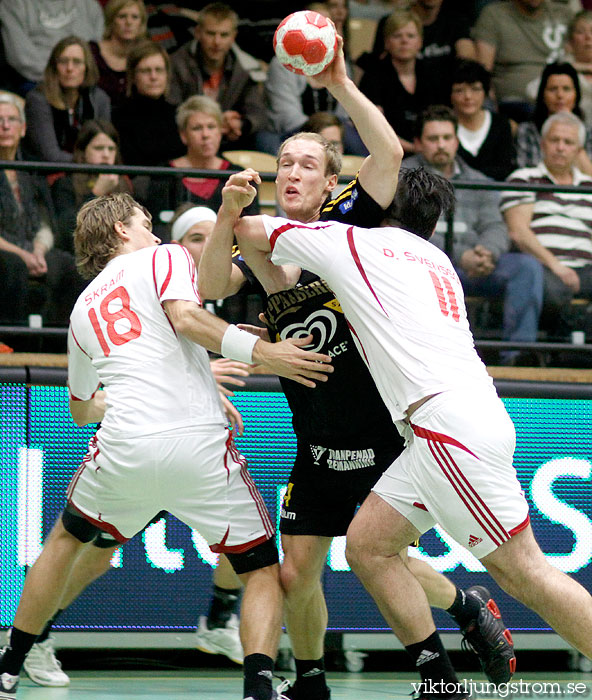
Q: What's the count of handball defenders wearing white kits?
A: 2